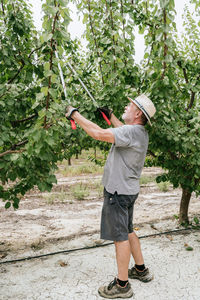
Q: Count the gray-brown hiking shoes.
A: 2